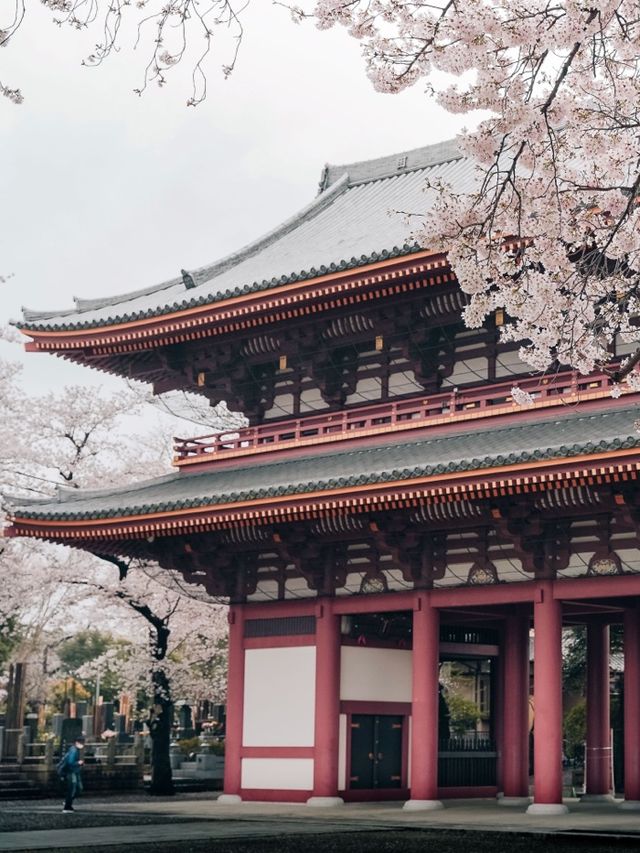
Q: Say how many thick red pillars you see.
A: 7